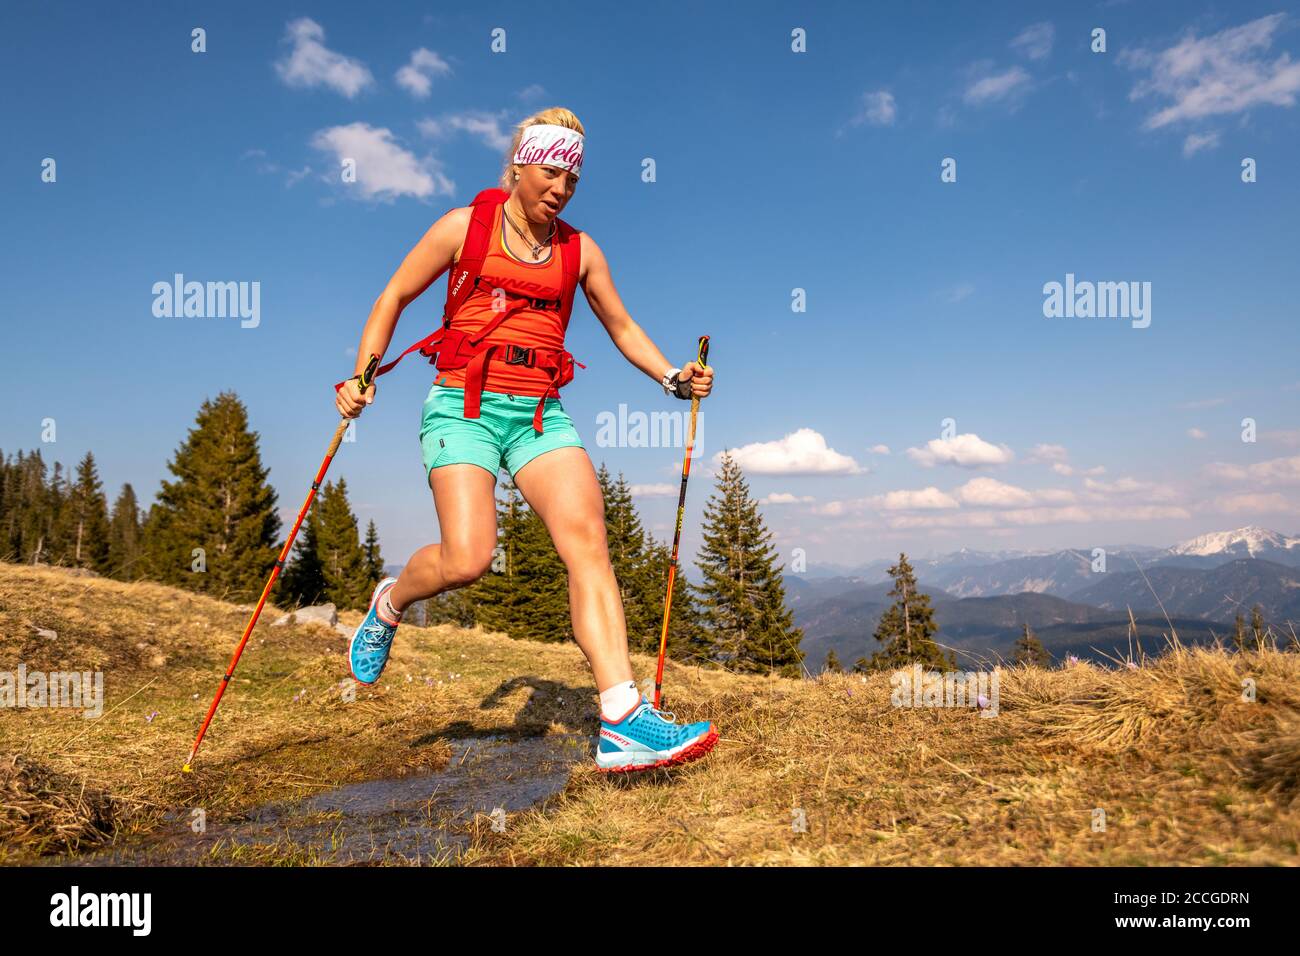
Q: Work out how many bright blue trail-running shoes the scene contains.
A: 2